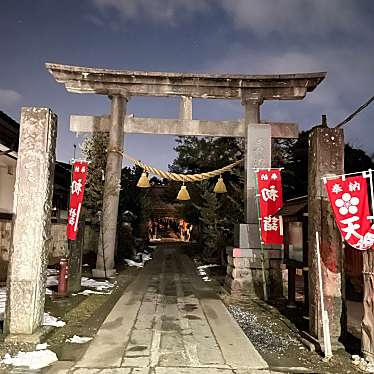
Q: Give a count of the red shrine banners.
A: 3